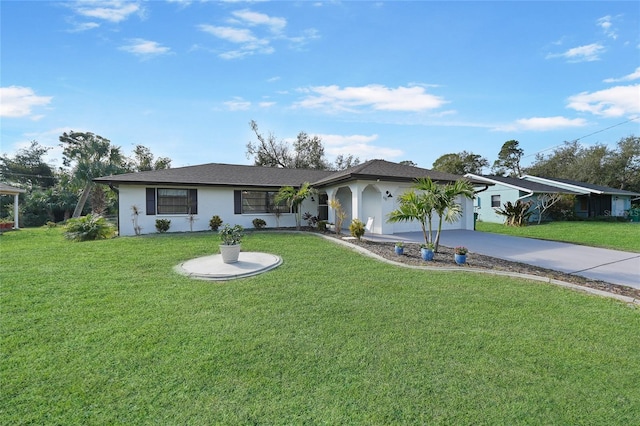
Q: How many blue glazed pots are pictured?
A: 3